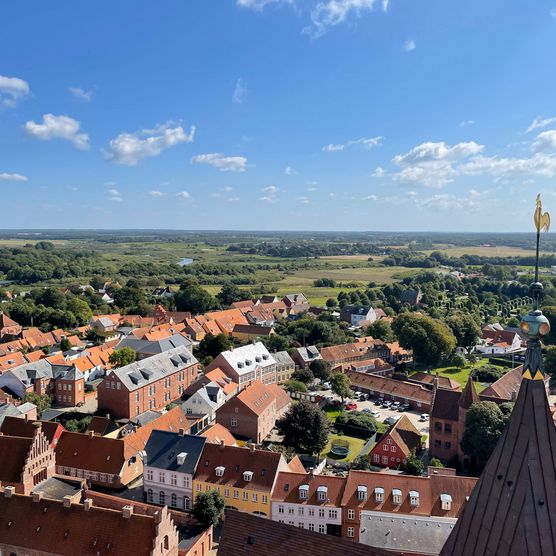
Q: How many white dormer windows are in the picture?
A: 10